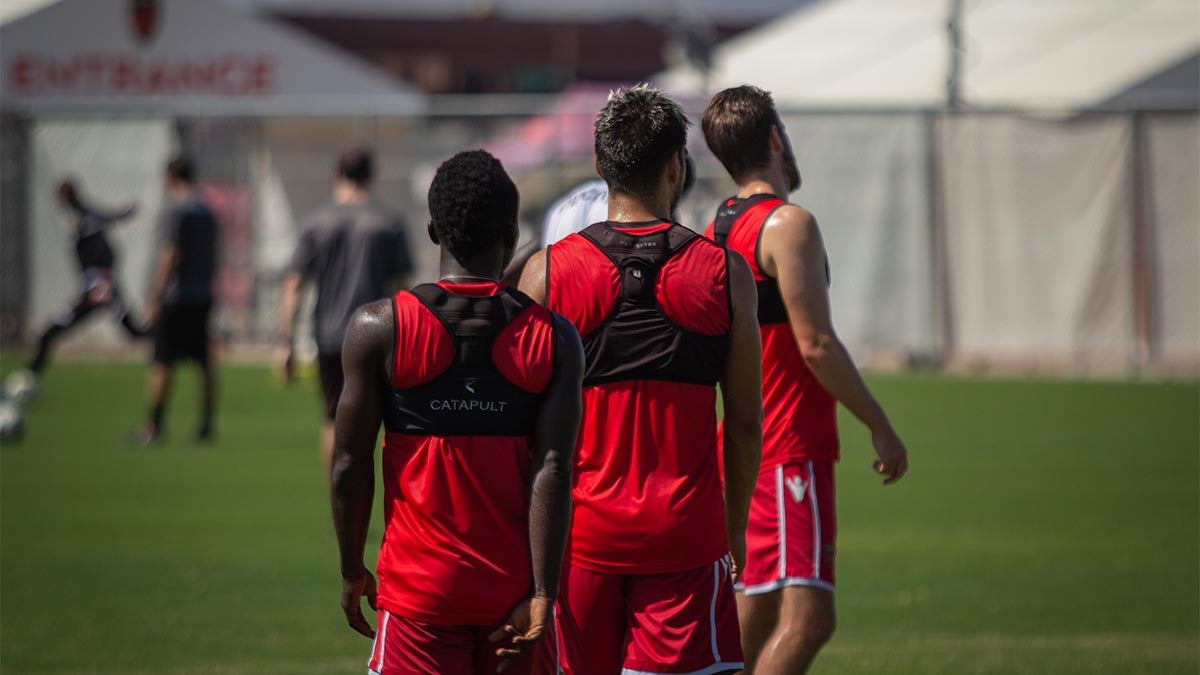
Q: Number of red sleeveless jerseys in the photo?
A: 3